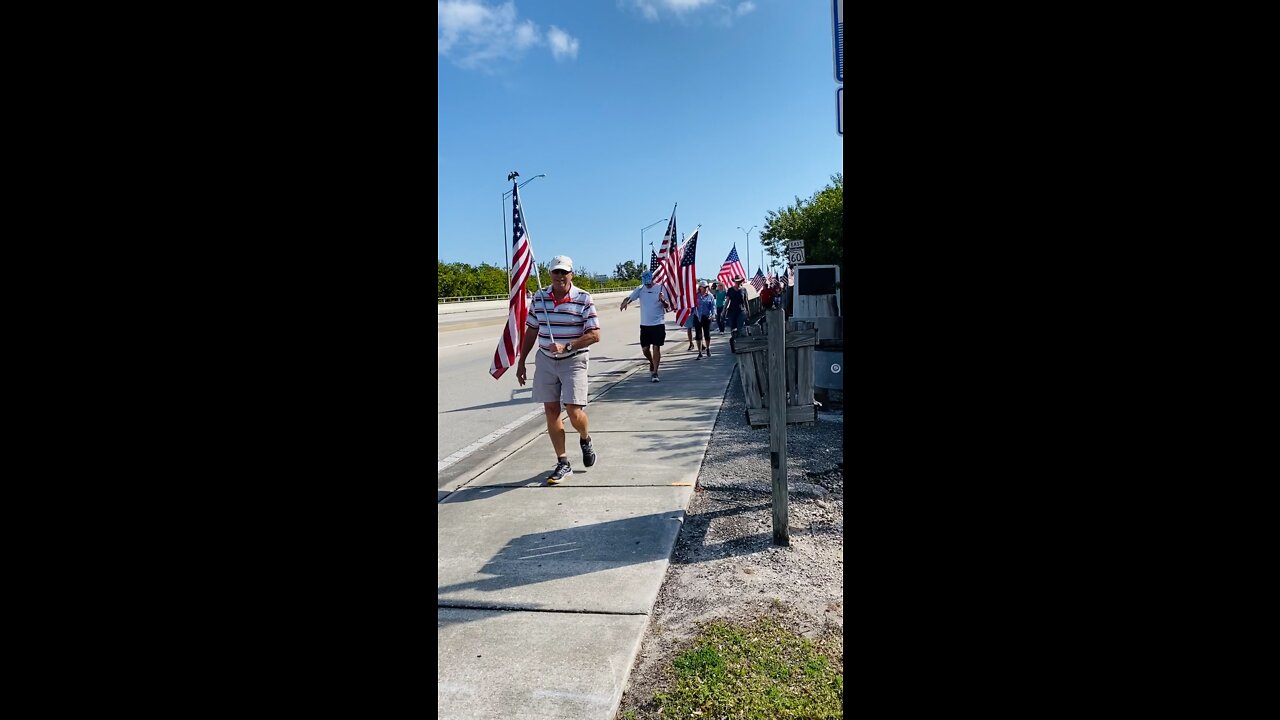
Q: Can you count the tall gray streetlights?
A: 3